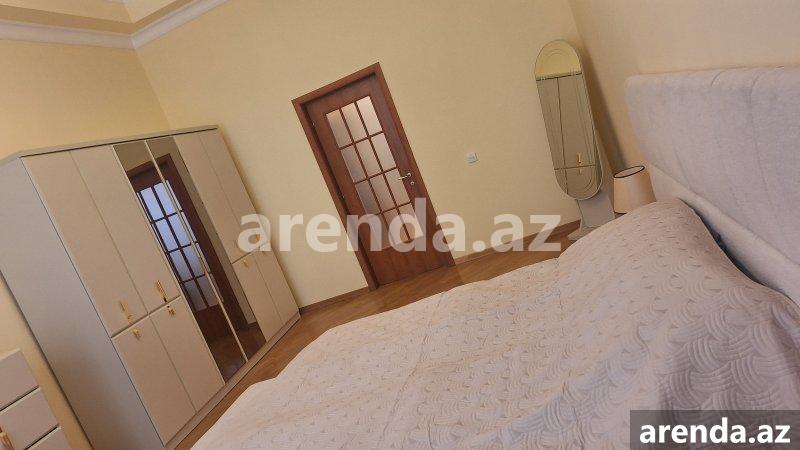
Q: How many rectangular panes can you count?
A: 12